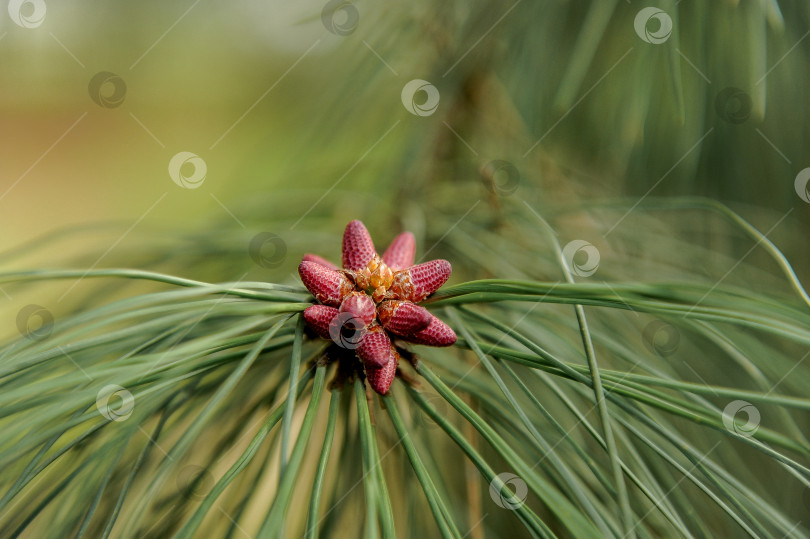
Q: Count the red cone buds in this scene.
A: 11